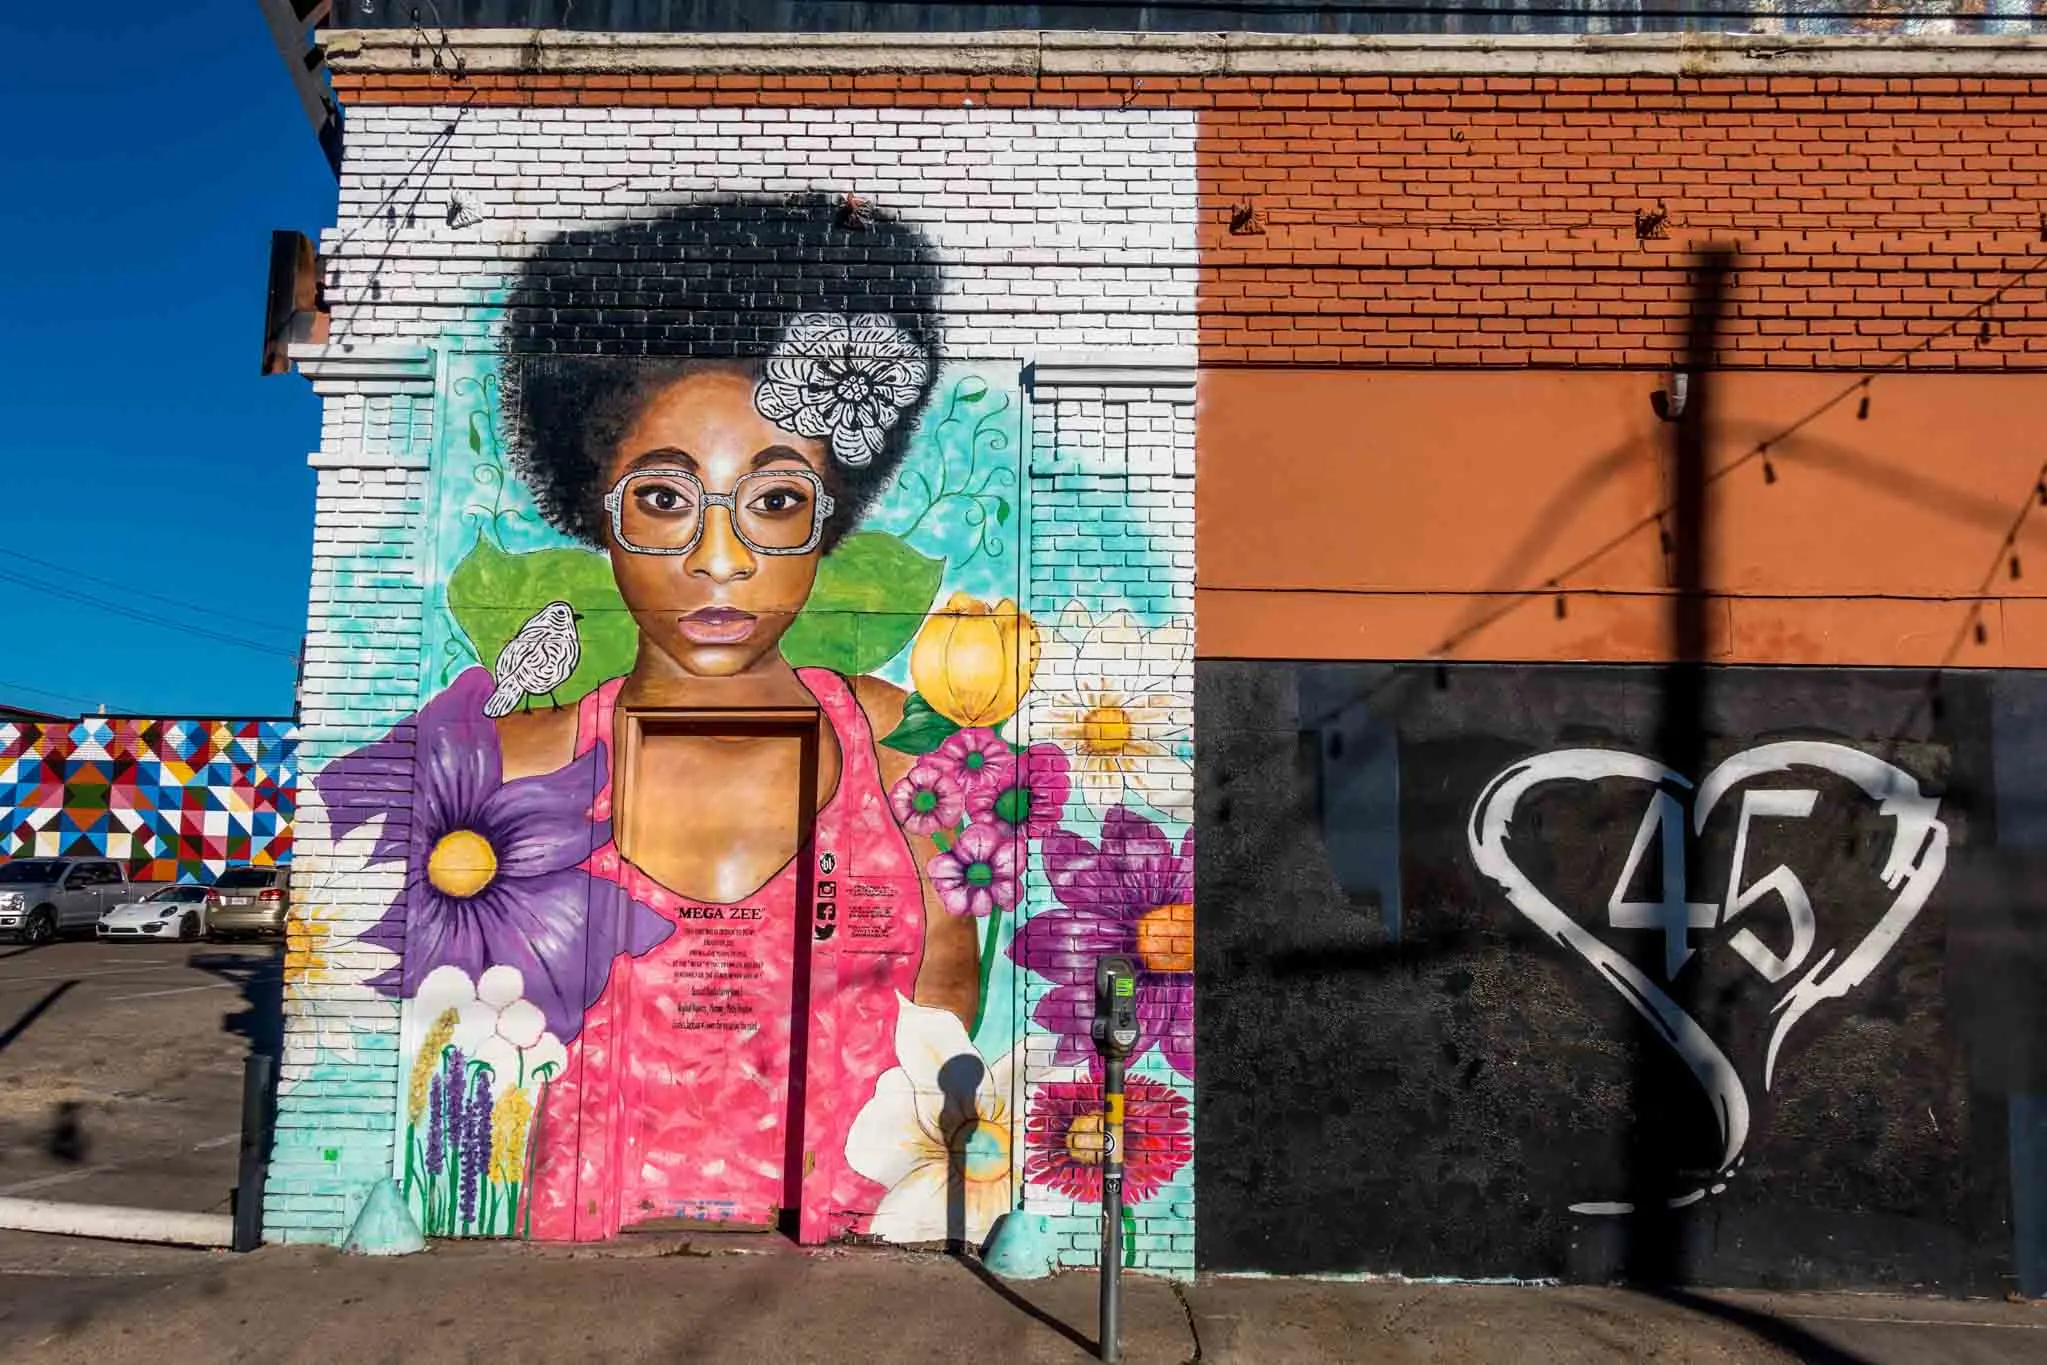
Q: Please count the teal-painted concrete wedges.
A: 2